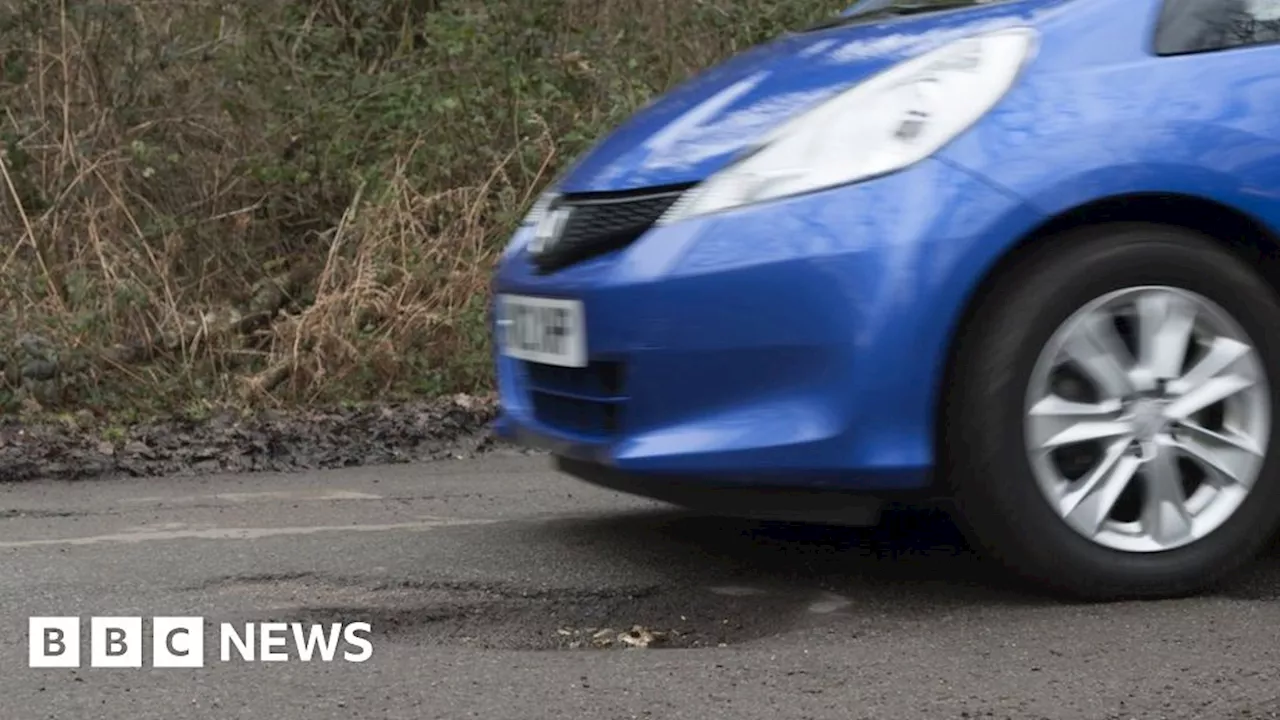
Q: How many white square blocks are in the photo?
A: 3